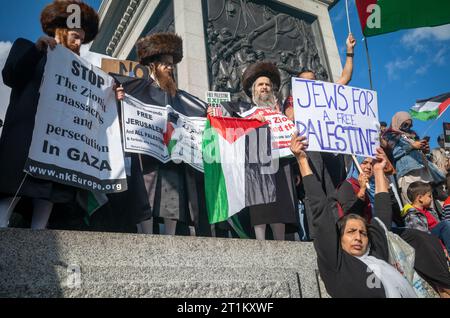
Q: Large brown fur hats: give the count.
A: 3